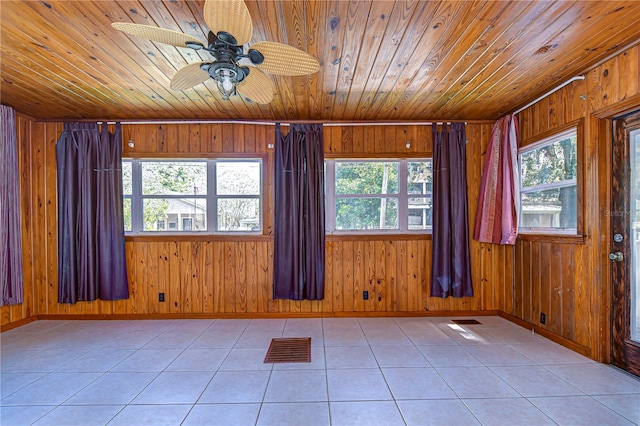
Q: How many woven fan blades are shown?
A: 5